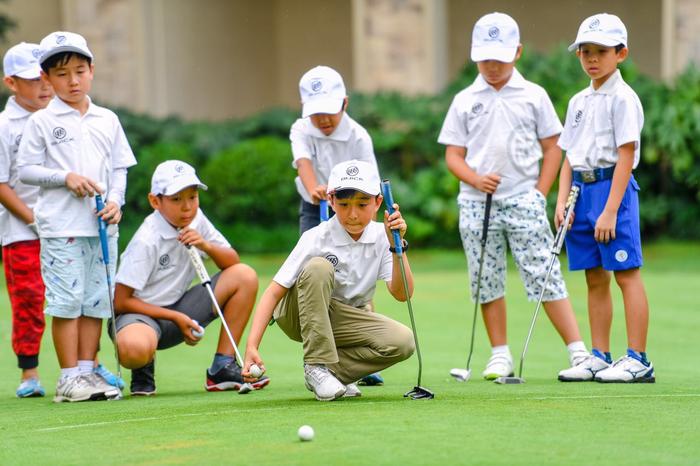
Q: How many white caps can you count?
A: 7